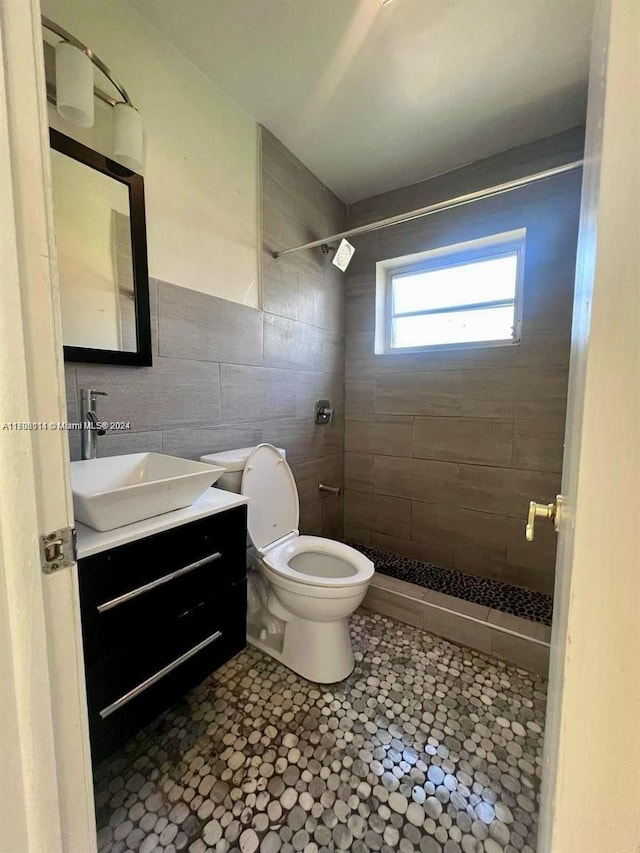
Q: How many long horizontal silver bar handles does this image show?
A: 2